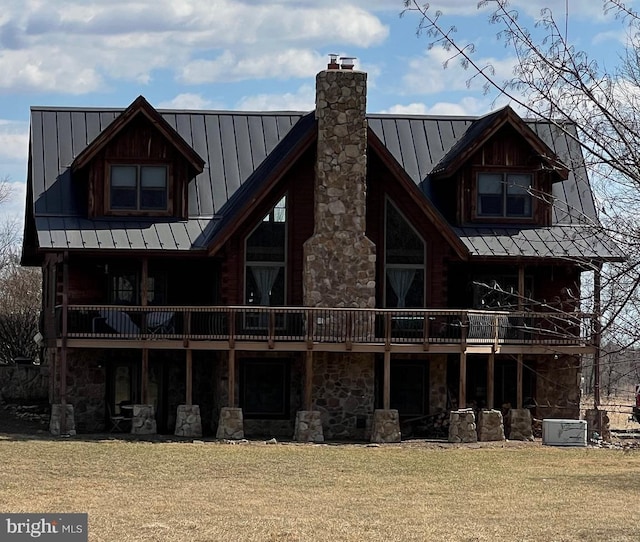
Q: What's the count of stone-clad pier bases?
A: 10